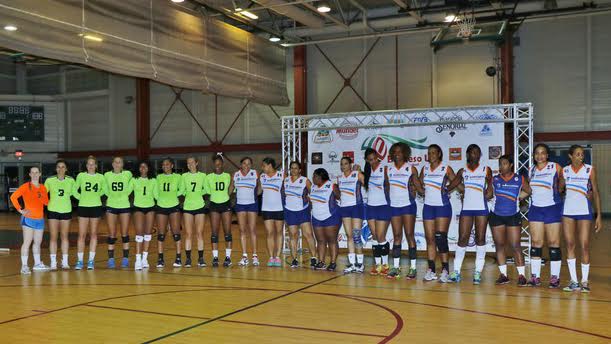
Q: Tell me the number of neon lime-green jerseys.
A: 7